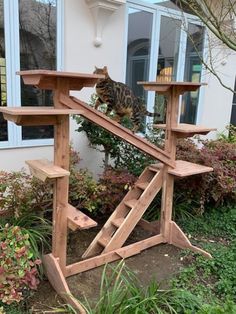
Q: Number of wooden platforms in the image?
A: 7